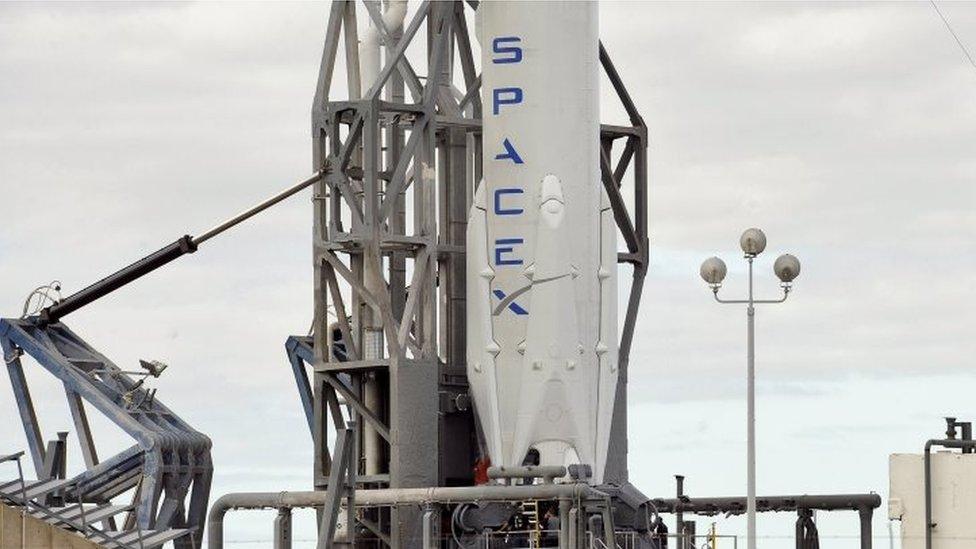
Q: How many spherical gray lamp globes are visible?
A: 3